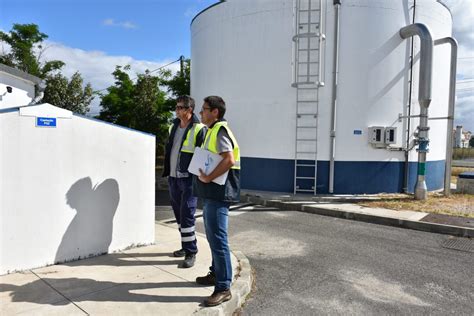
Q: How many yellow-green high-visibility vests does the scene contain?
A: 2